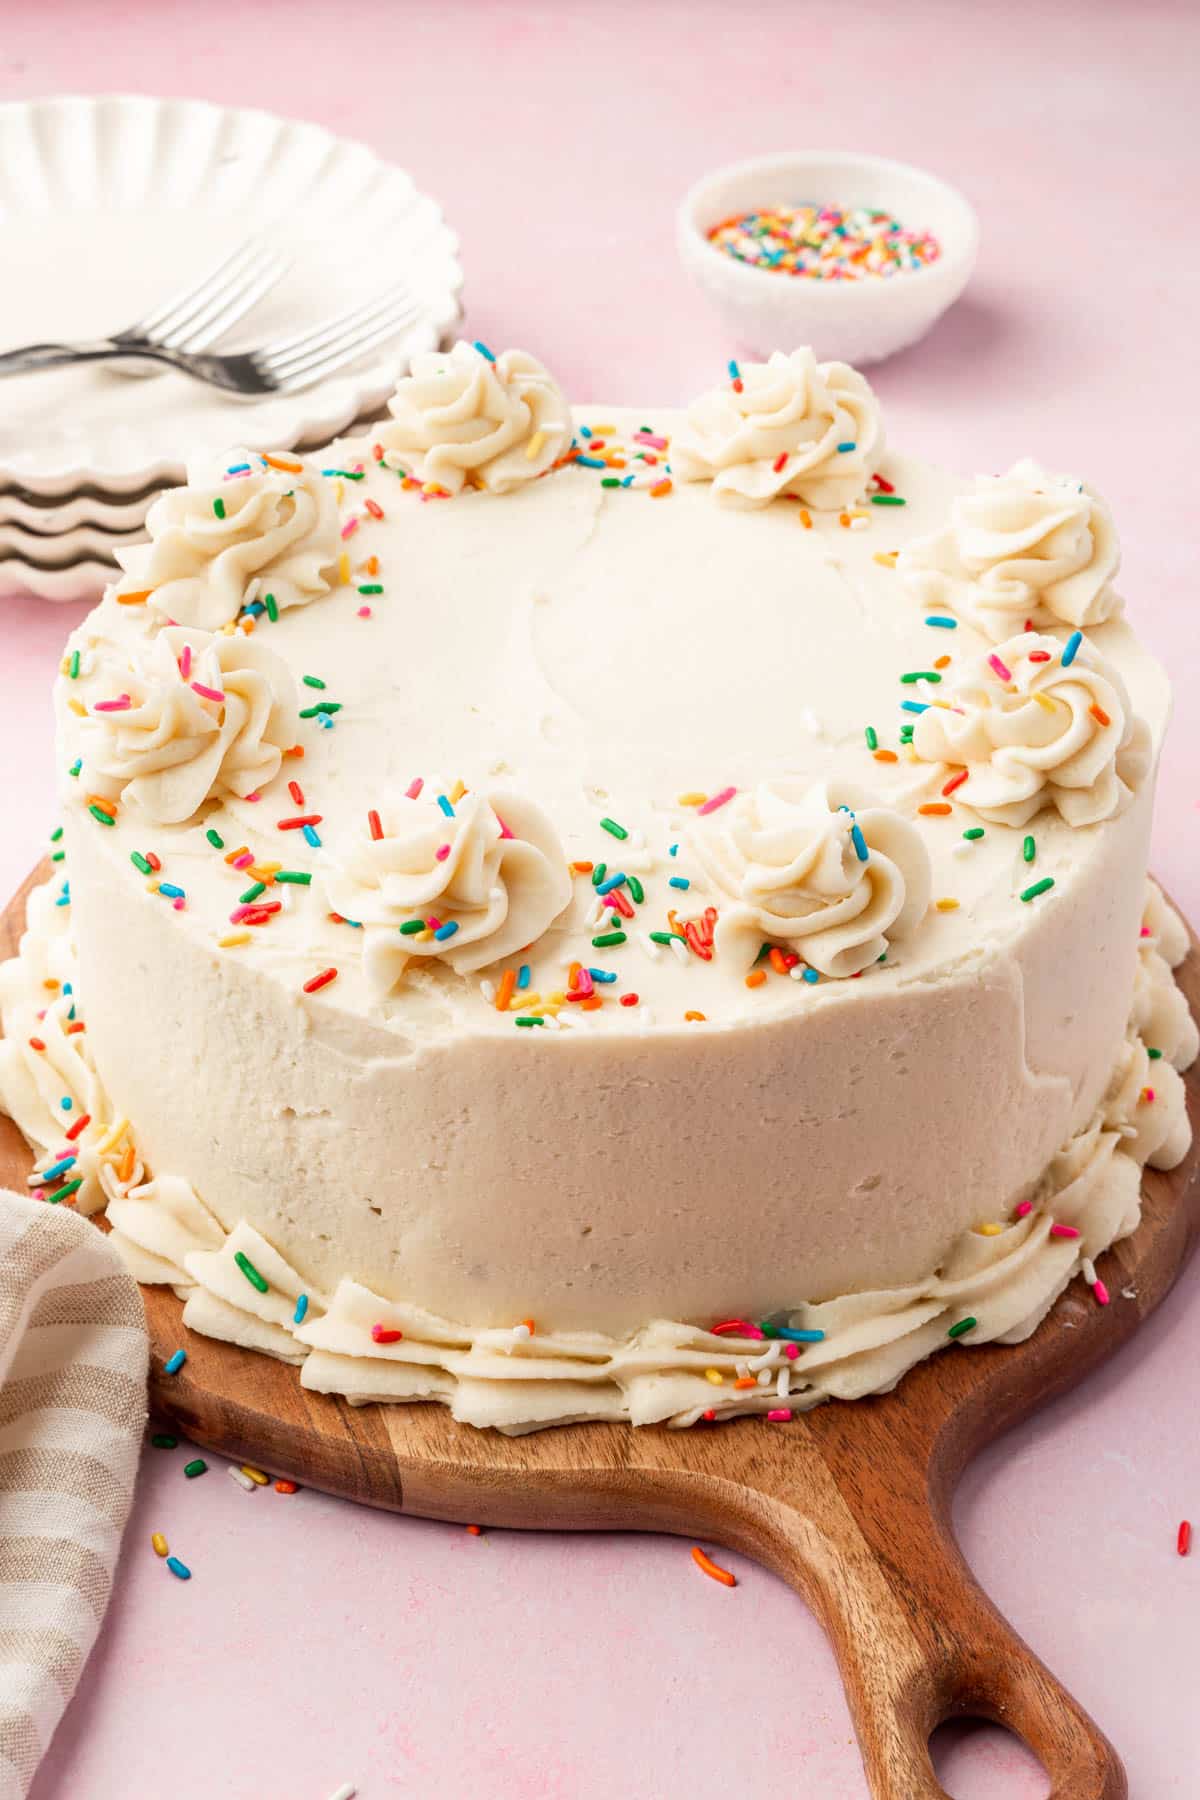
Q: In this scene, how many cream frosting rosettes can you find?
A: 8